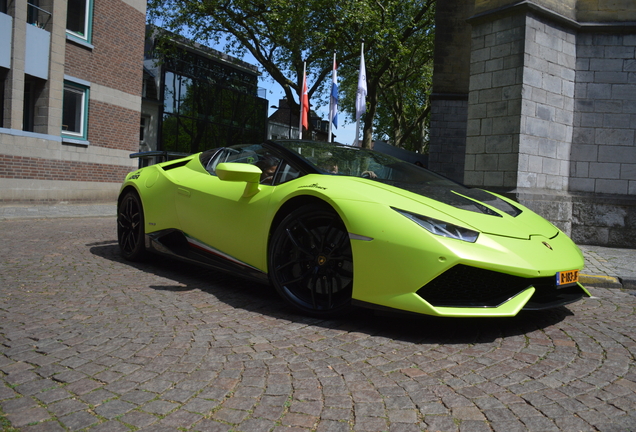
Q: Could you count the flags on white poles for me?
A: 3